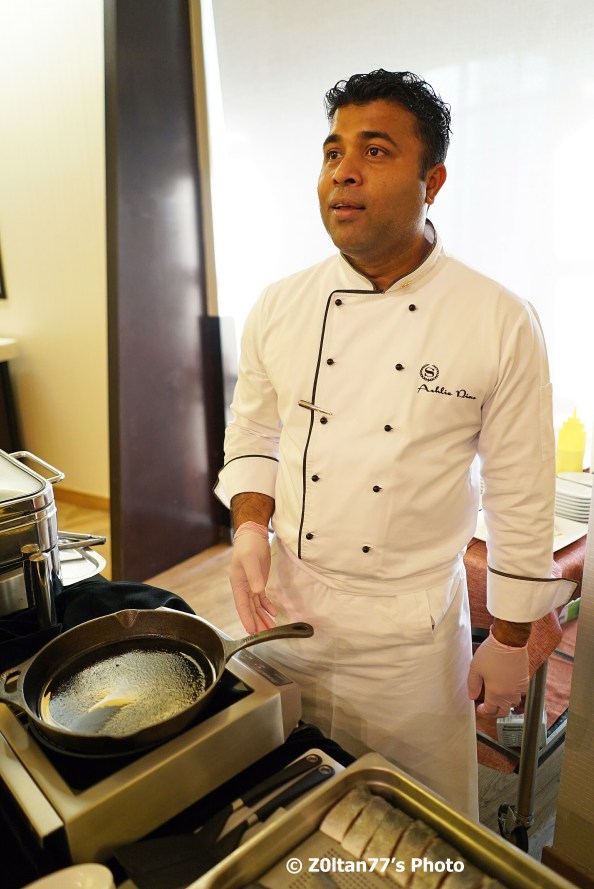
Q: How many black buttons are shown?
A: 10